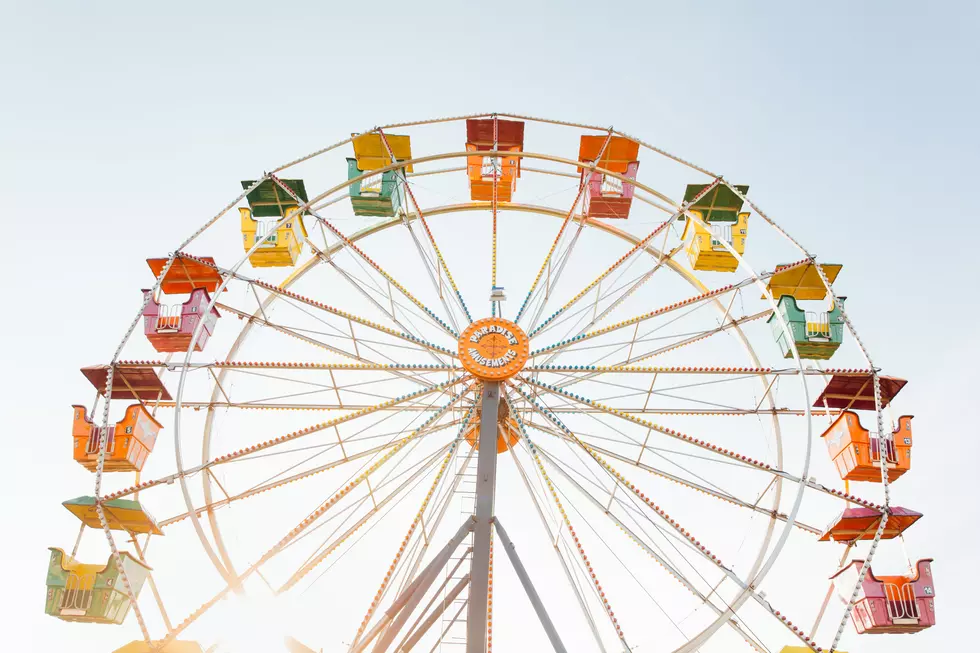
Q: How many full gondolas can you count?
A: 11